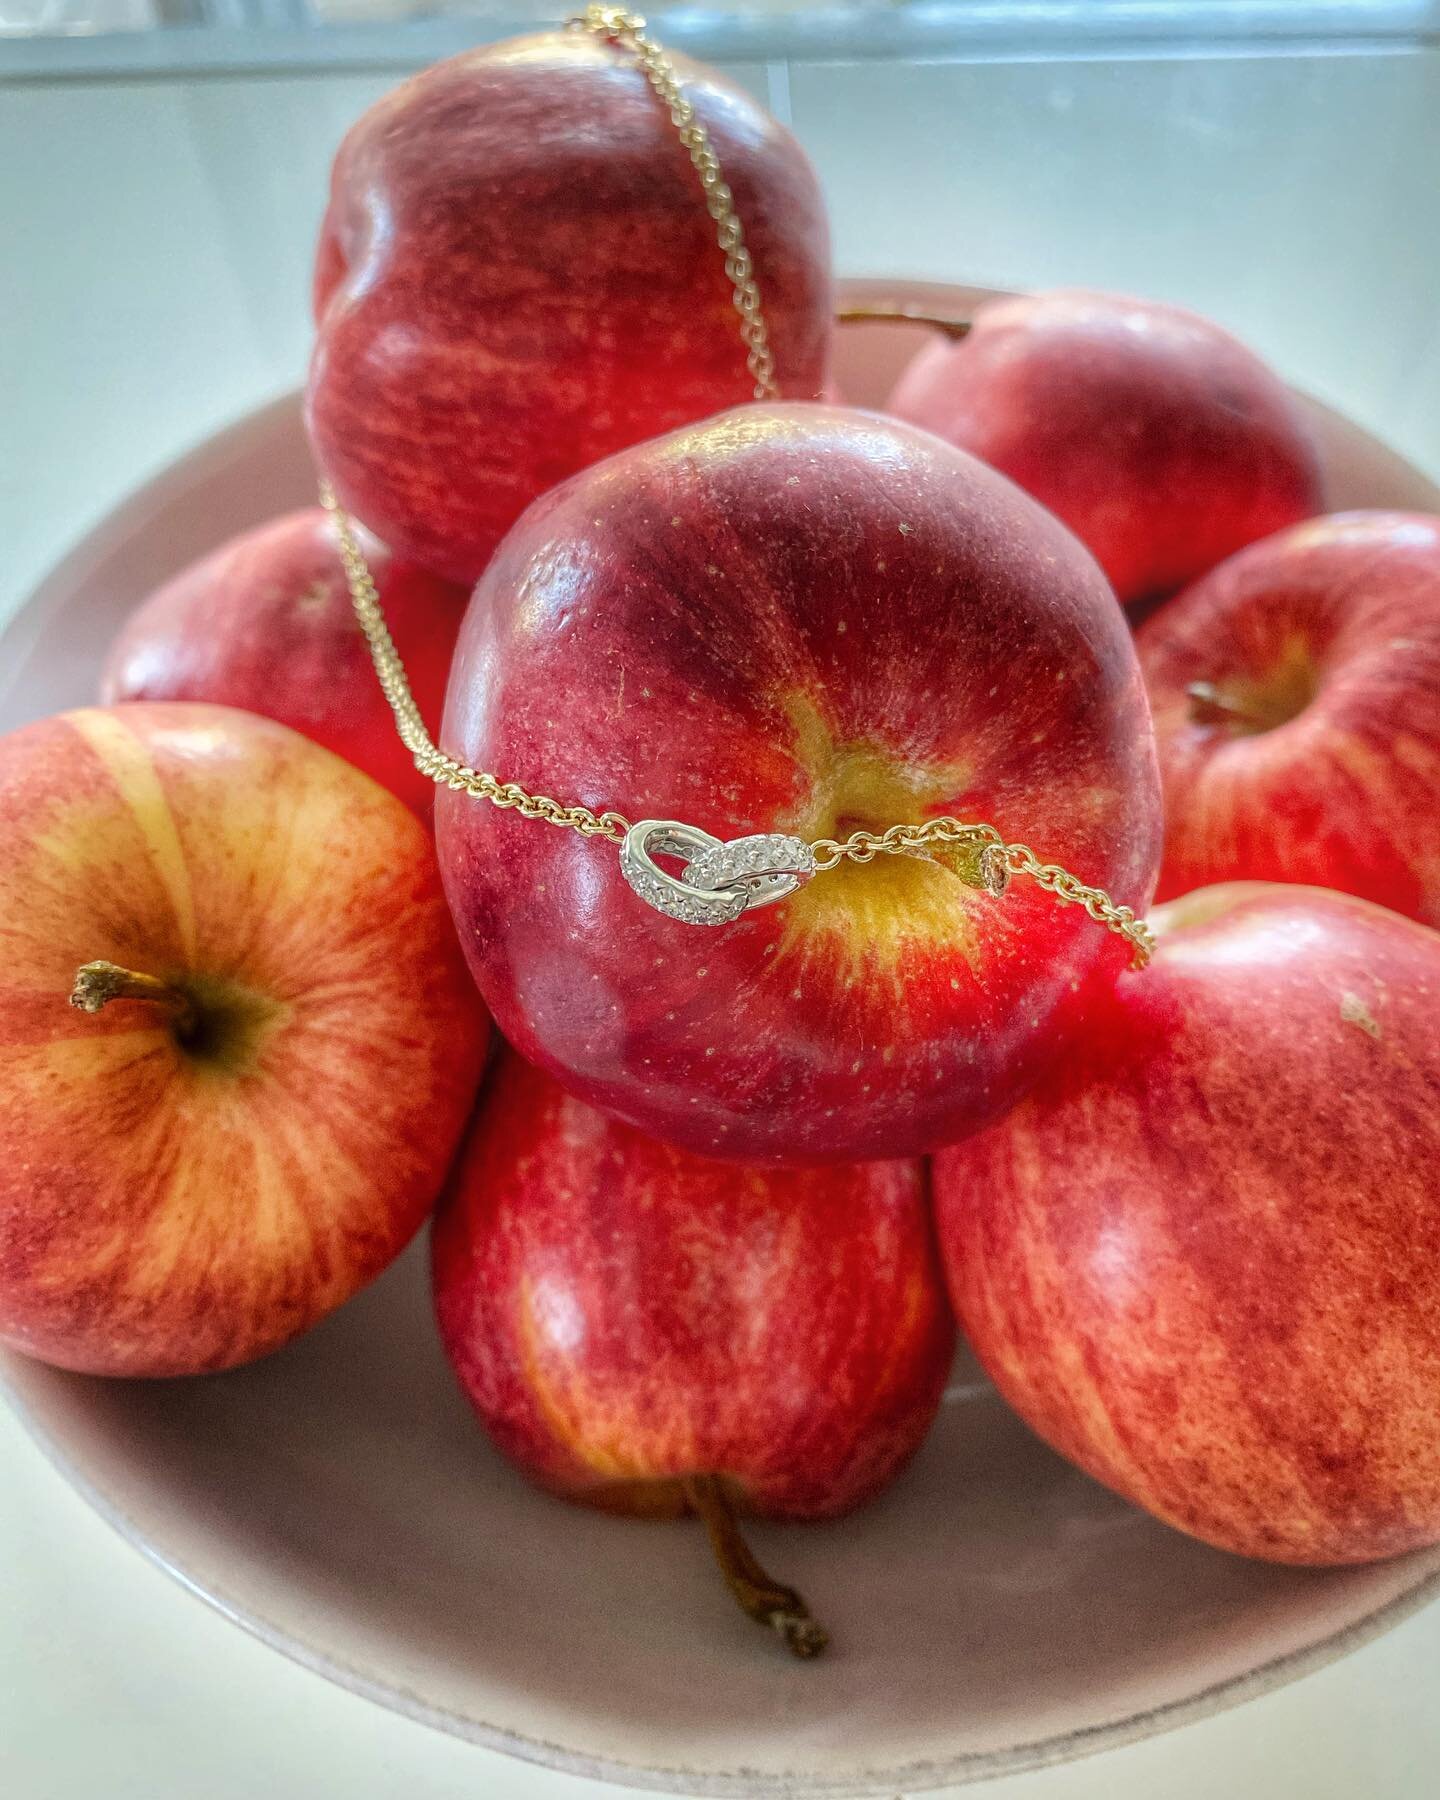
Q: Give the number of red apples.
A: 8